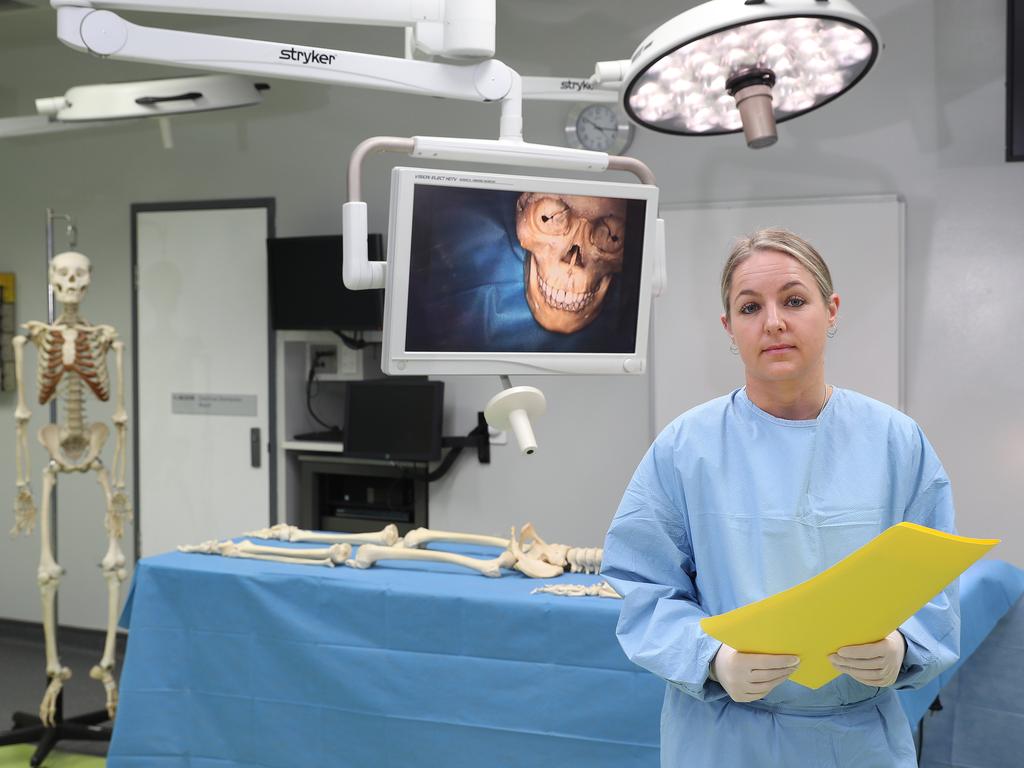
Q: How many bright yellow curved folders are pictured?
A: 1